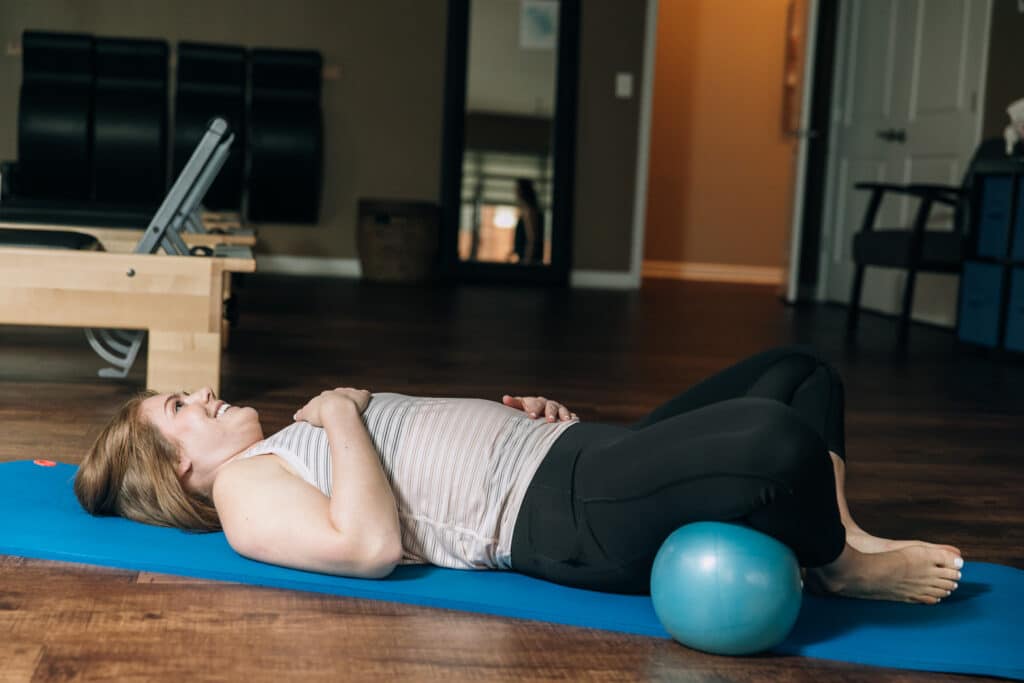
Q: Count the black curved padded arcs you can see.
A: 4